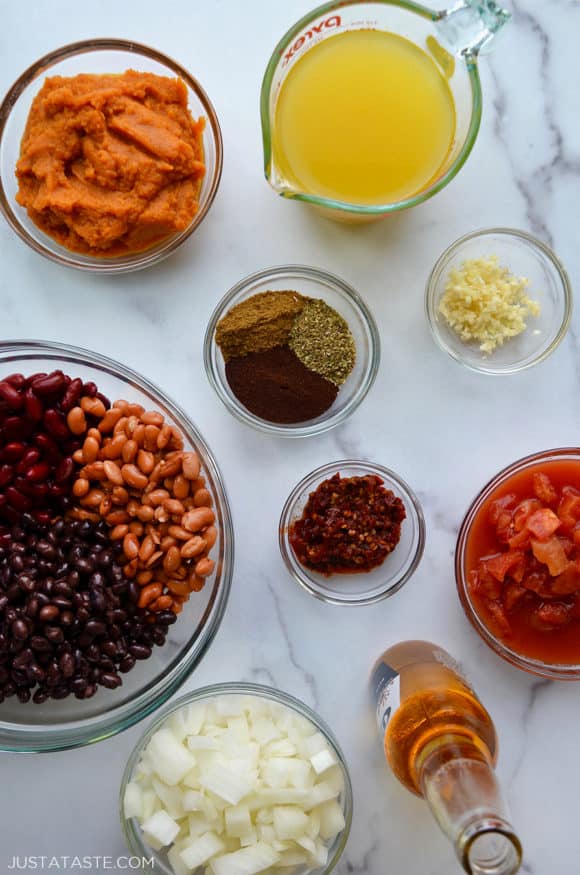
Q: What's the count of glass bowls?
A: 7